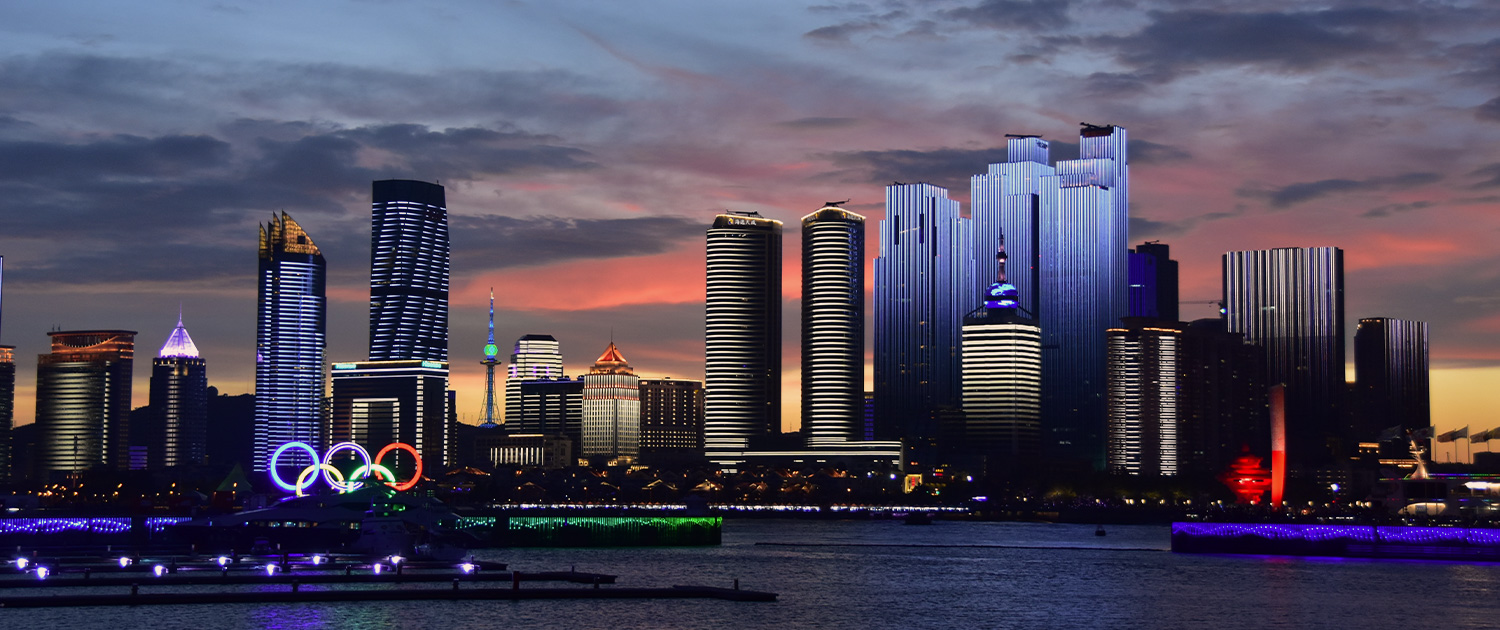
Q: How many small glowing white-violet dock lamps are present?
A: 10